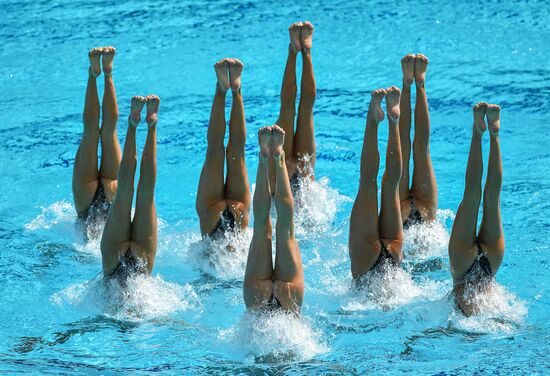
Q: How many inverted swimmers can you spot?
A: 8